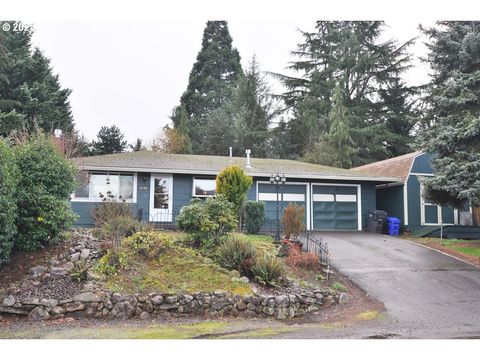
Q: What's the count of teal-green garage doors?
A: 2